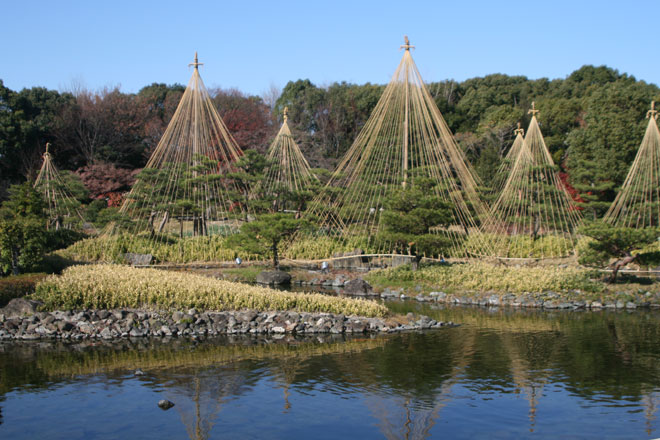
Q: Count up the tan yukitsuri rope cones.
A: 7